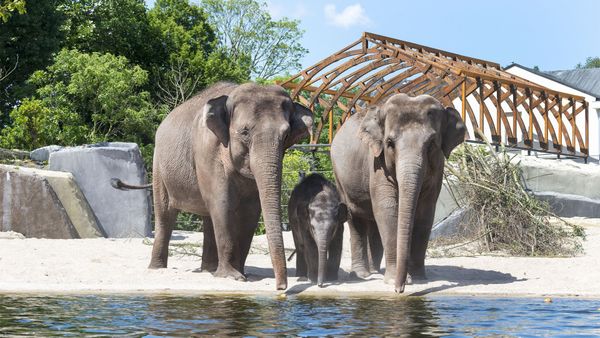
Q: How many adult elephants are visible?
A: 2